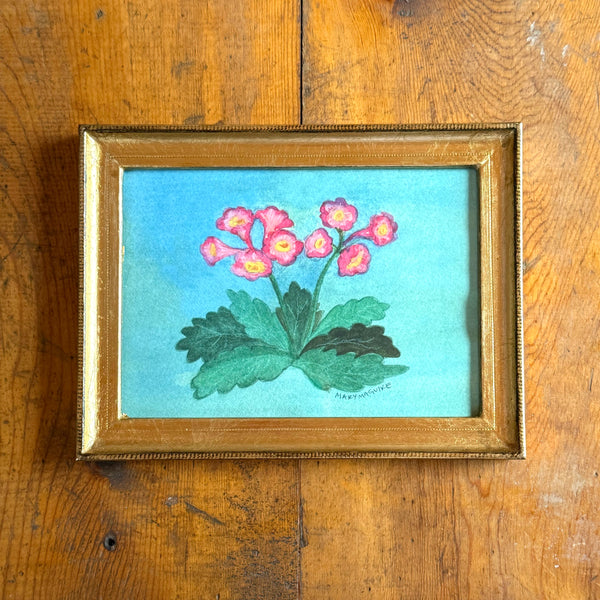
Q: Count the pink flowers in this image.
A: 9